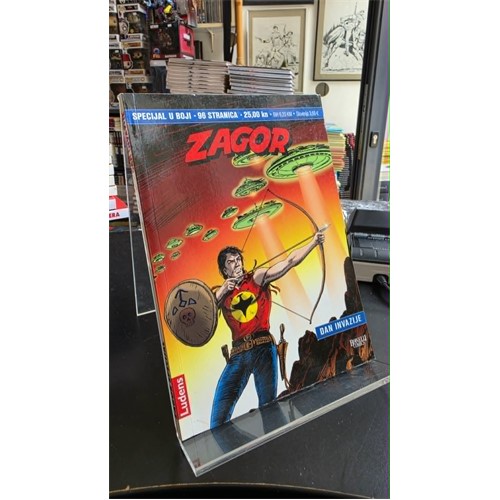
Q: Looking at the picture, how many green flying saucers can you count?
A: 11